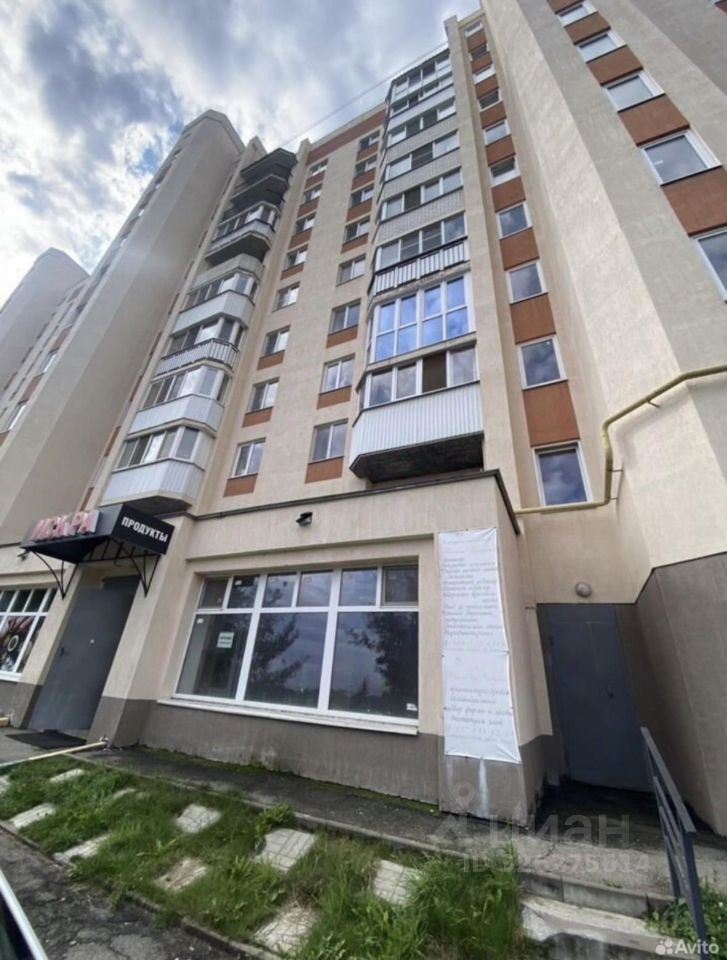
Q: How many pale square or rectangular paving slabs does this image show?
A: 10